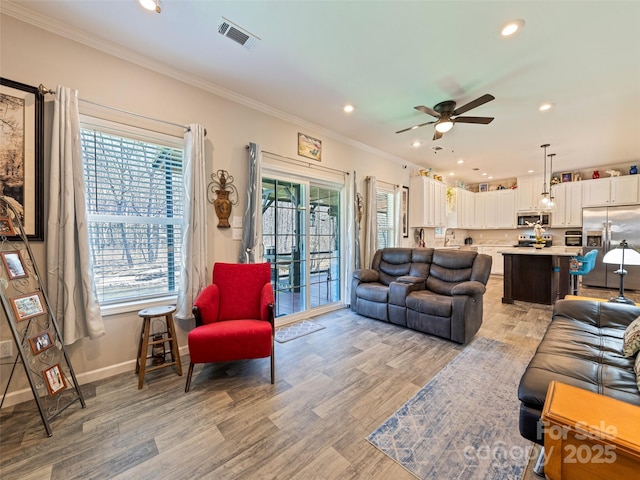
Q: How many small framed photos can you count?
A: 5